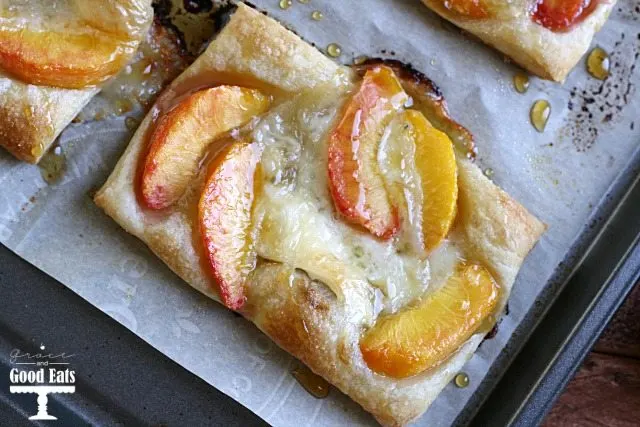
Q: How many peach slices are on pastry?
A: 5